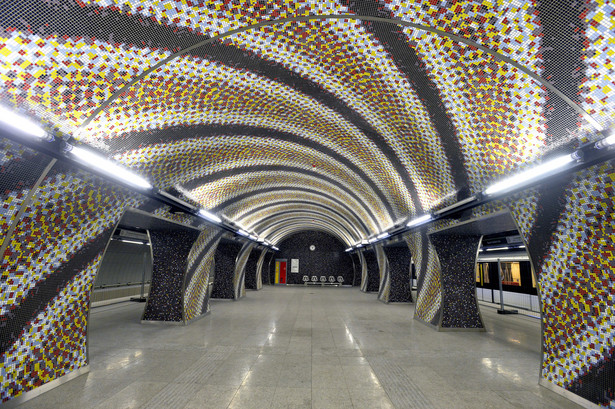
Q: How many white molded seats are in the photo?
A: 5